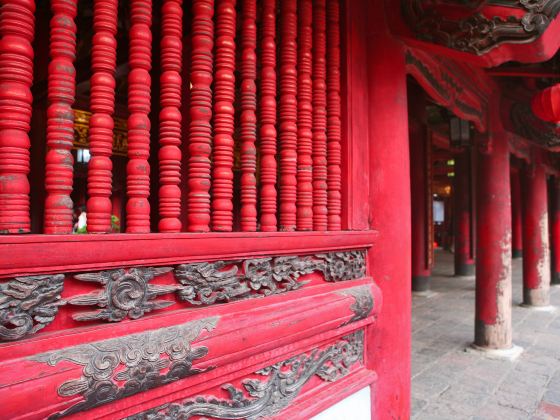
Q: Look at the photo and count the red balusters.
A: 13